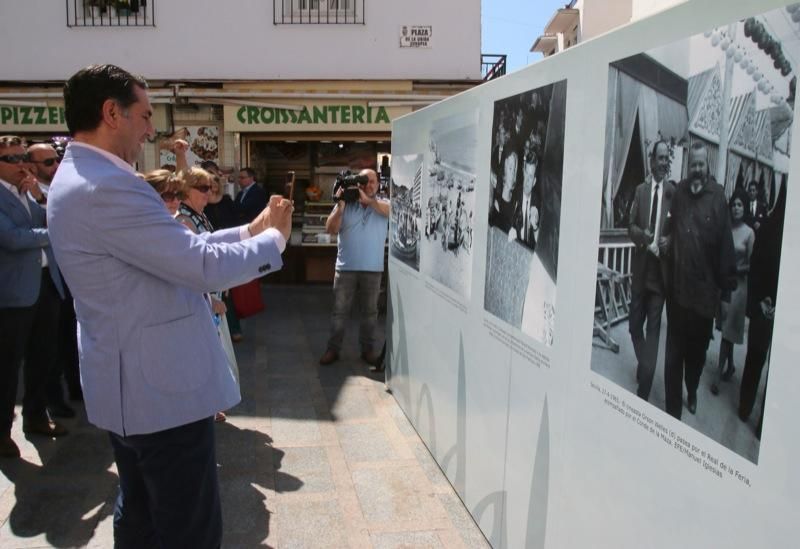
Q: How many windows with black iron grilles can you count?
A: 2